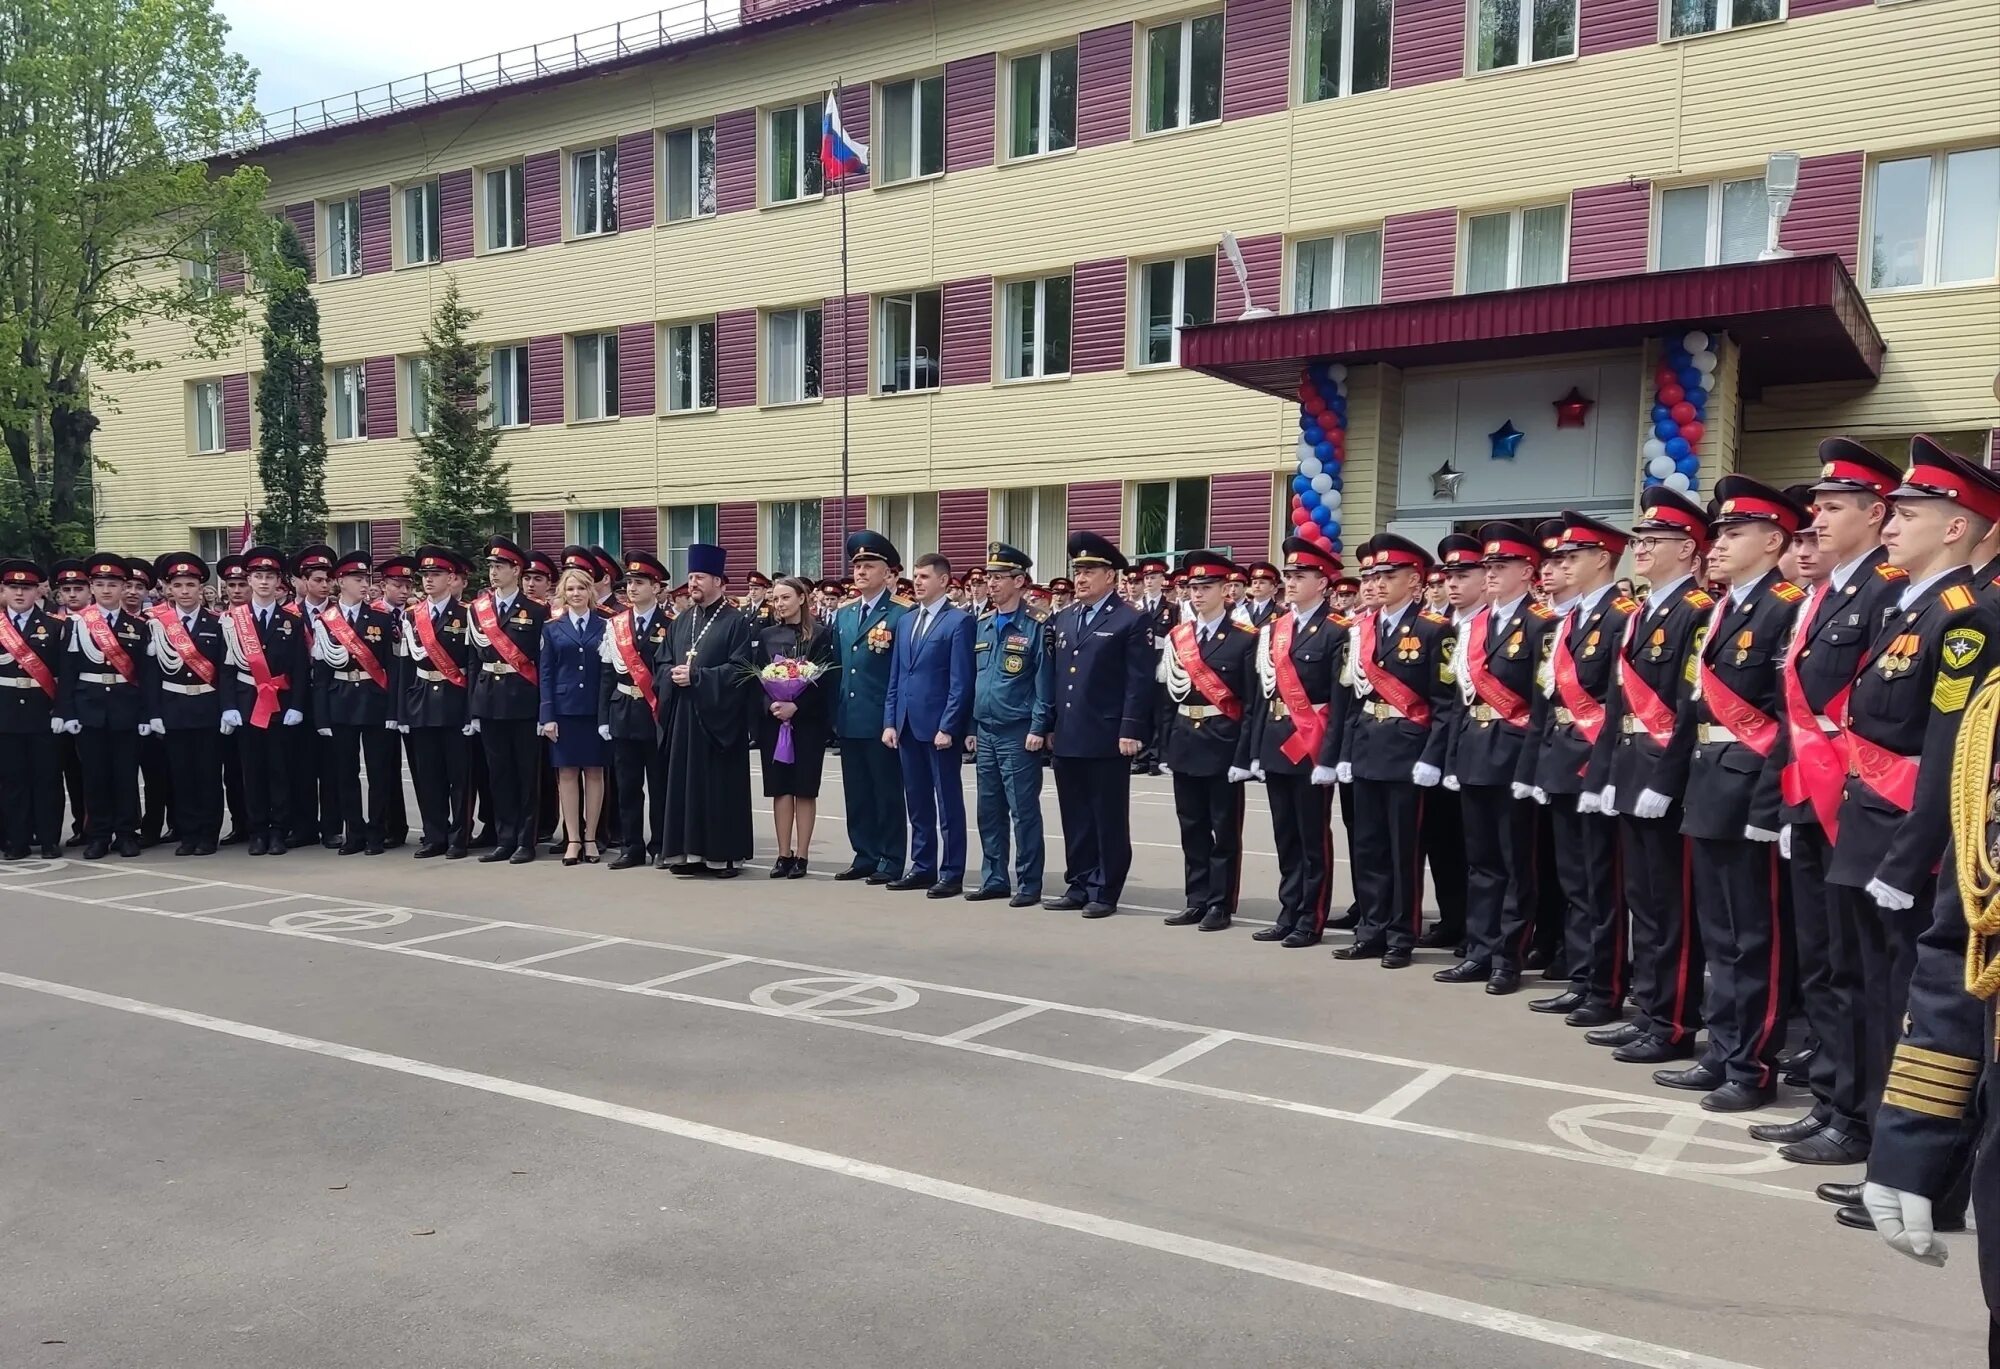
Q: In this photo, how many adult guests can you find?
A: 7